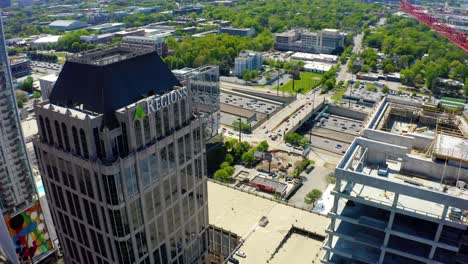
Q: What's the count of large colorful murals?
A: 1